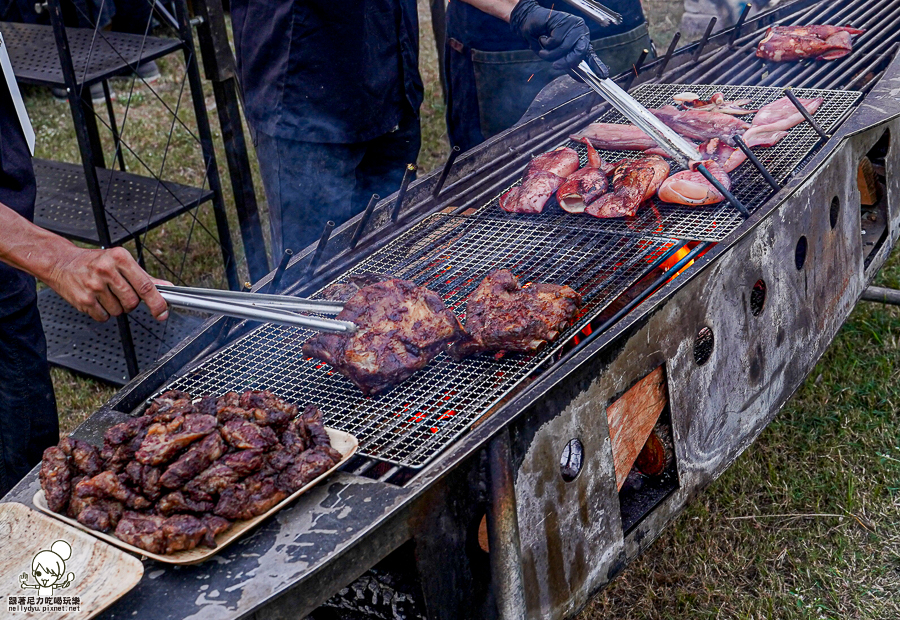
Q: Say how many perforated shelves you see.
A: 3